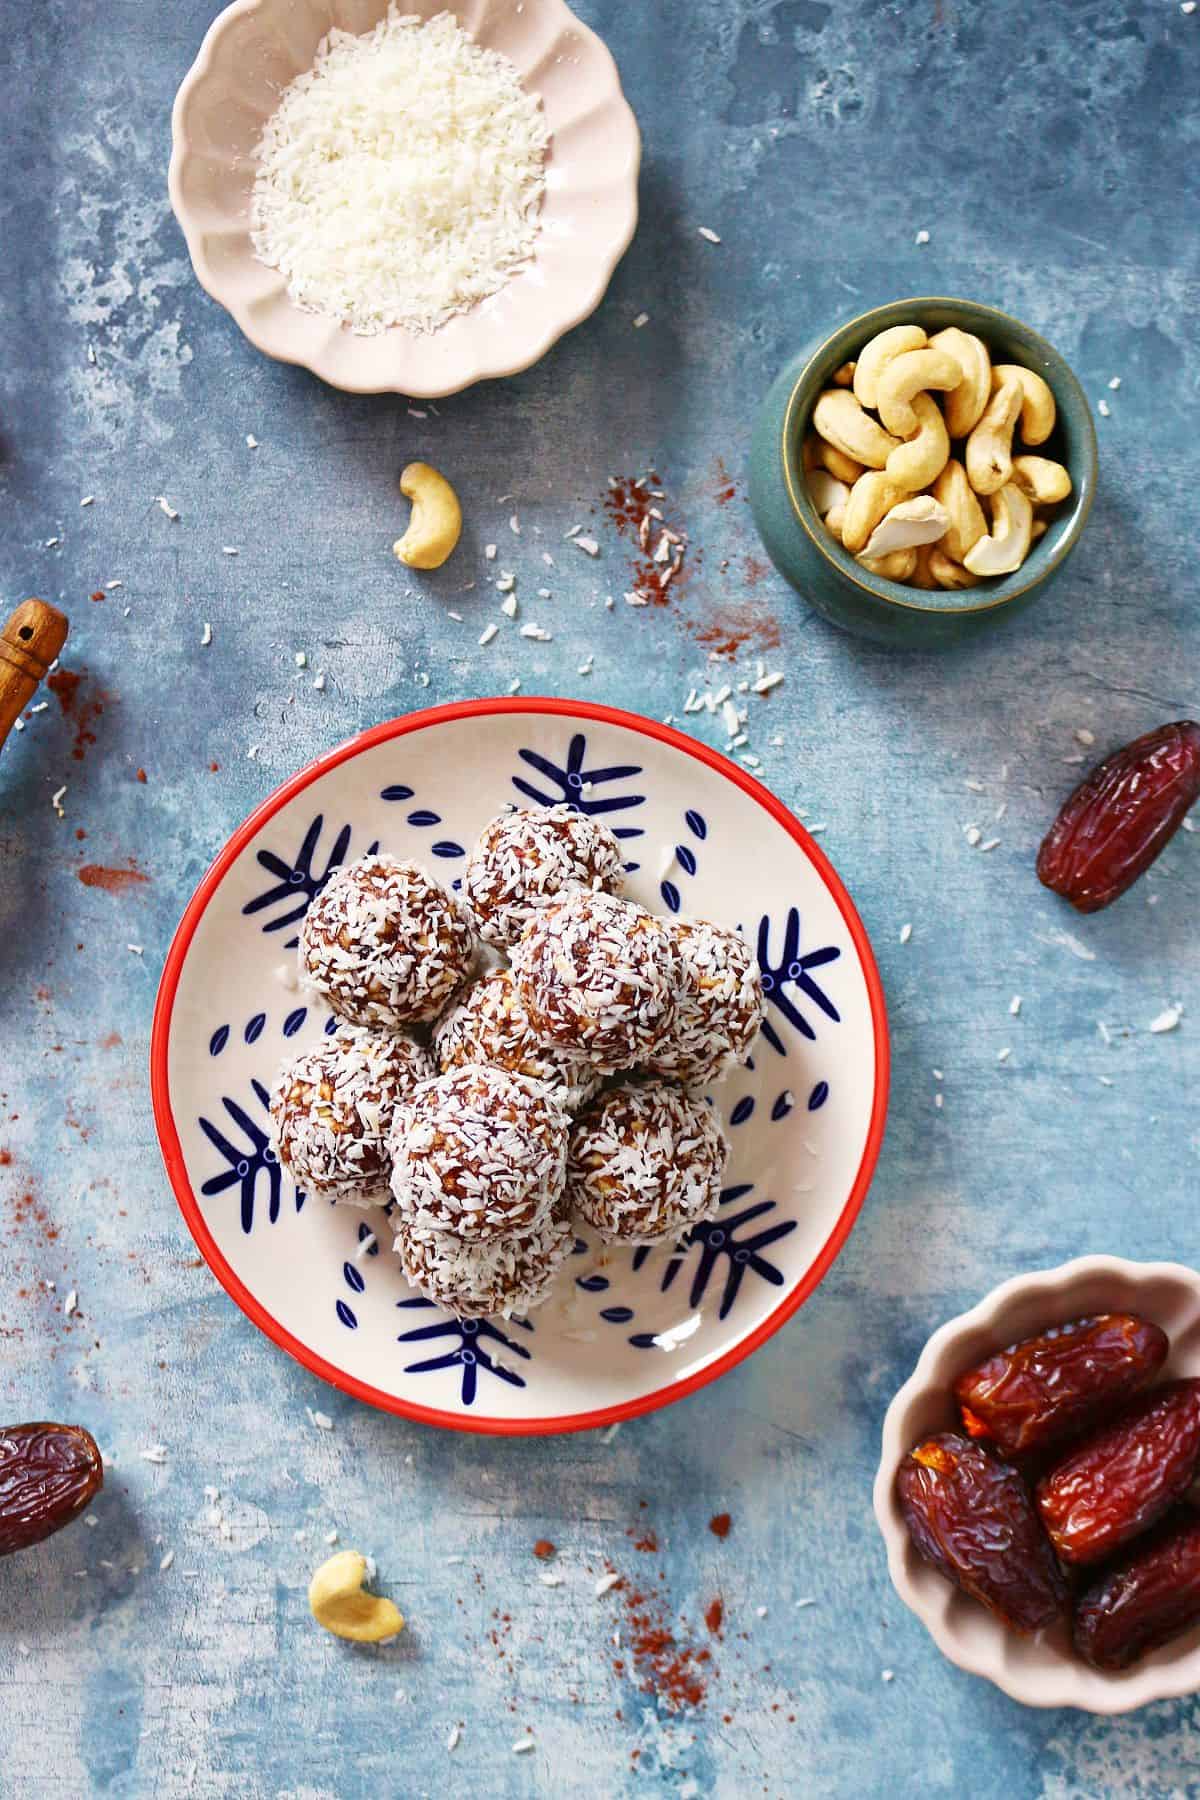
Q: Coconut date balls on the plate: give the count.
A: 9